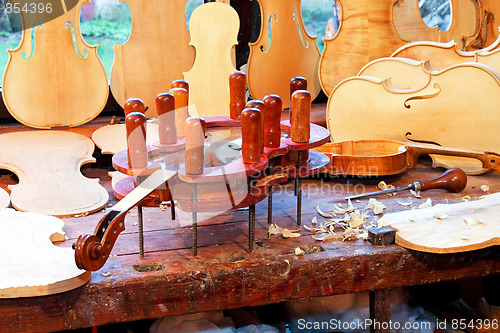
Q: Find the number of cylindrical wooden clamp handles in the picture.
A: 12